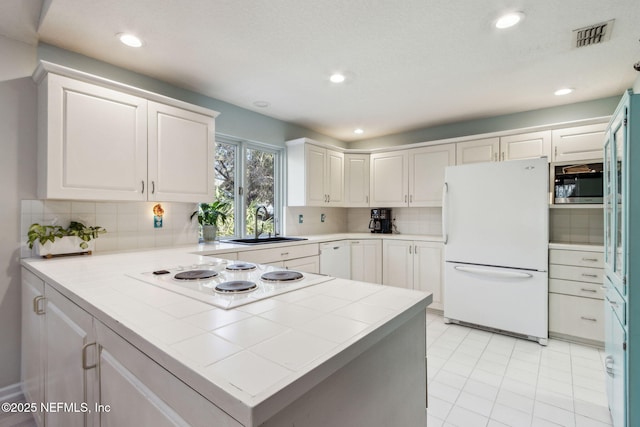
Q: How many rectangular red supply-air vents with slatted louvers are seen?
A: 0